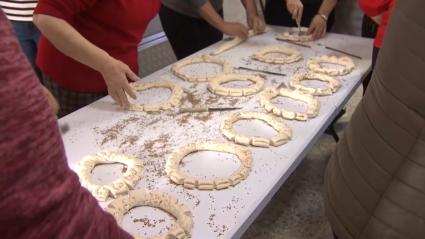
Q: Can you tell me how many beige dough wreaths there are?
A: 12